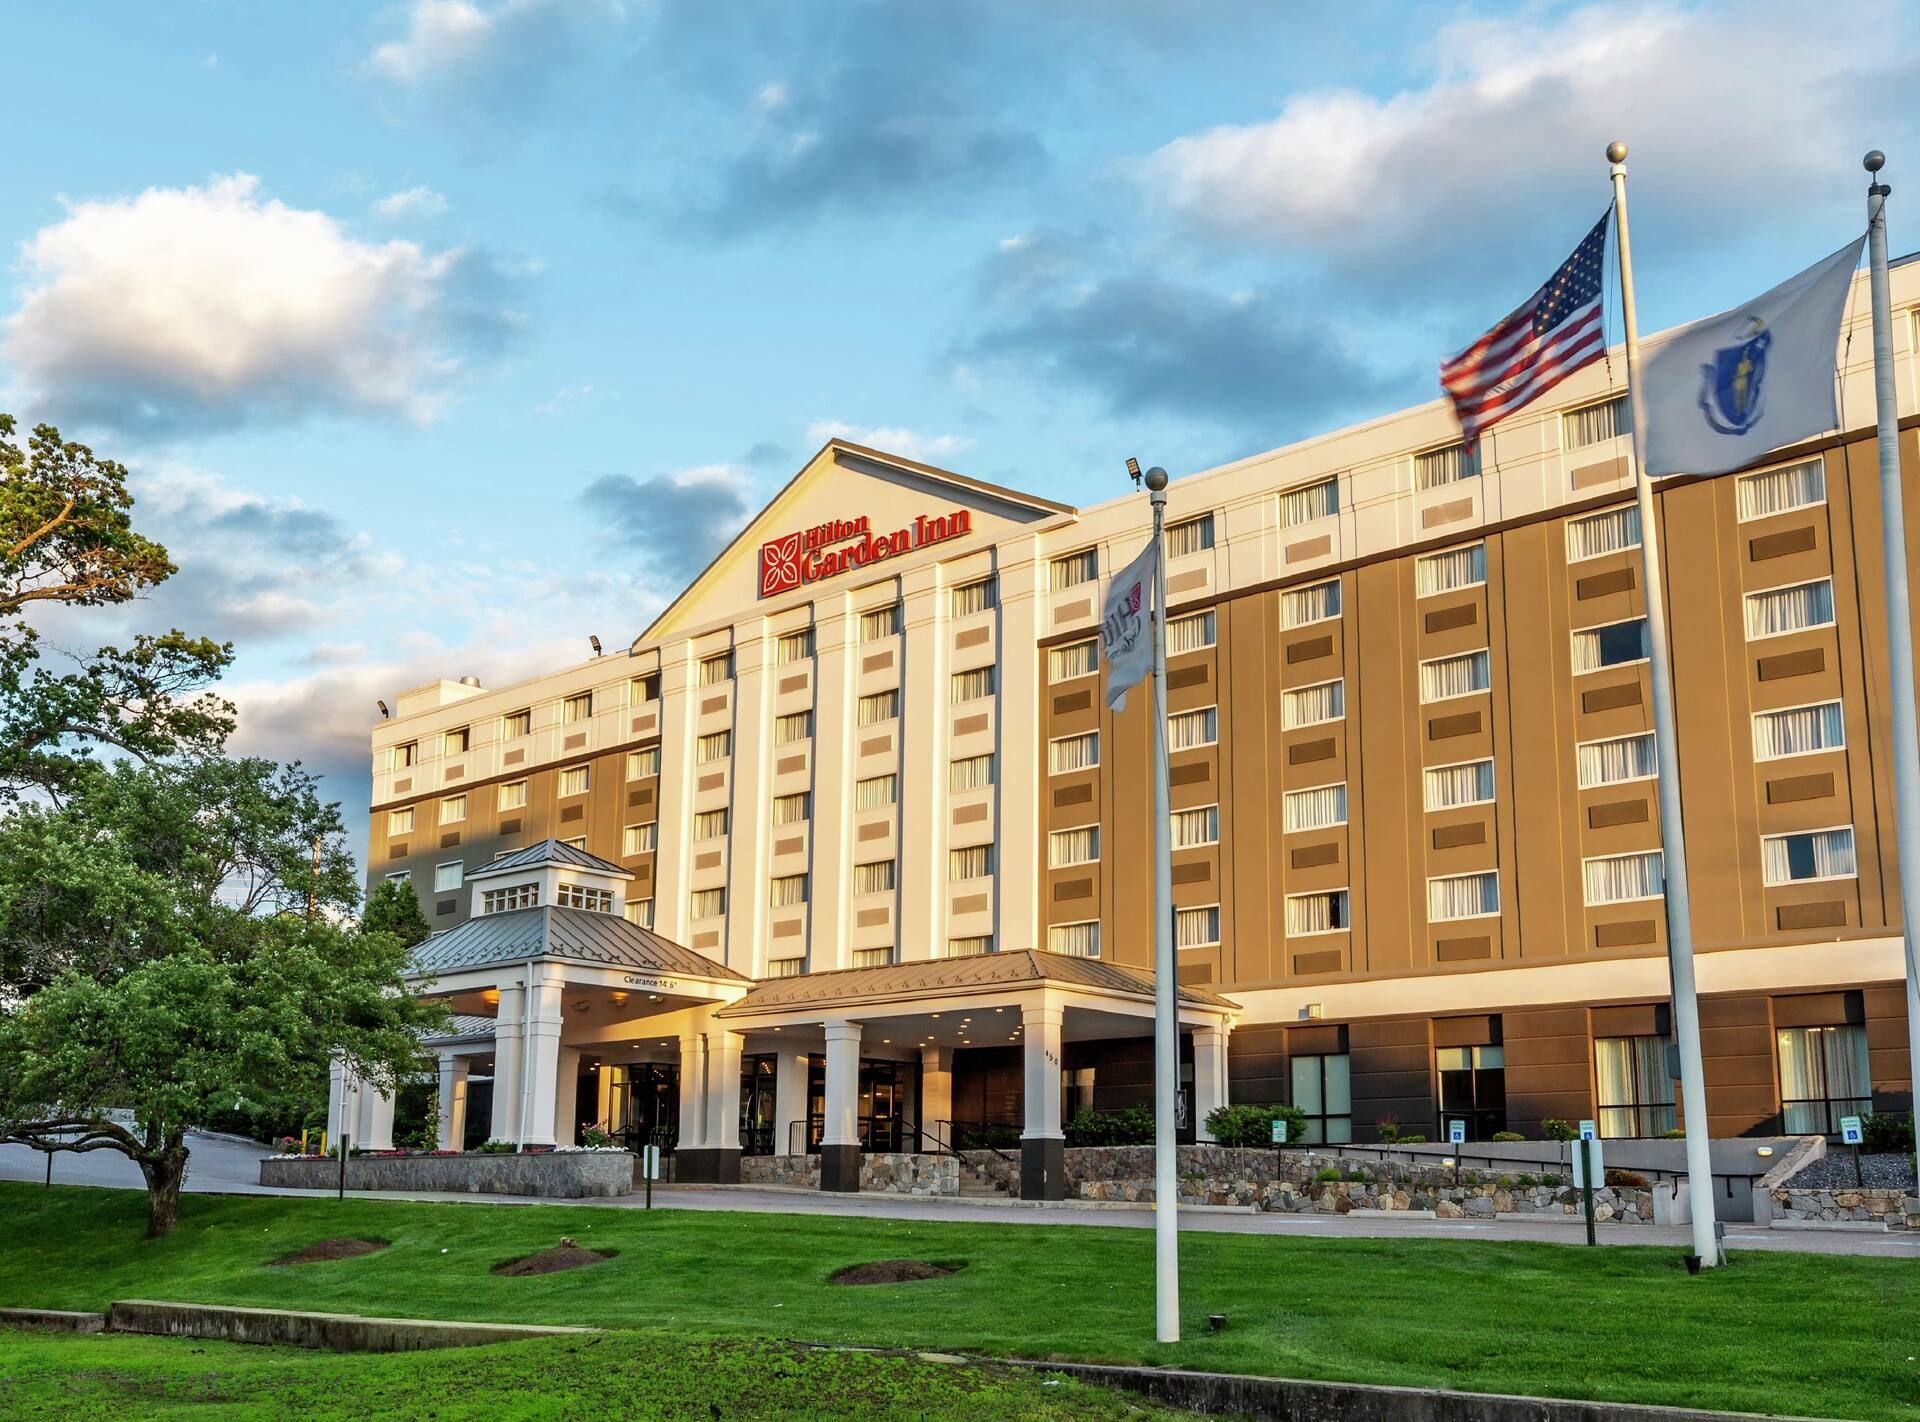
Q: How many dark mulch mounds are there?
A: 3